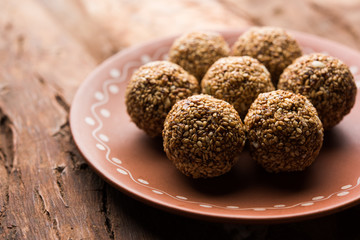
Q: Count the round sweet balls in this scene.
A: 7